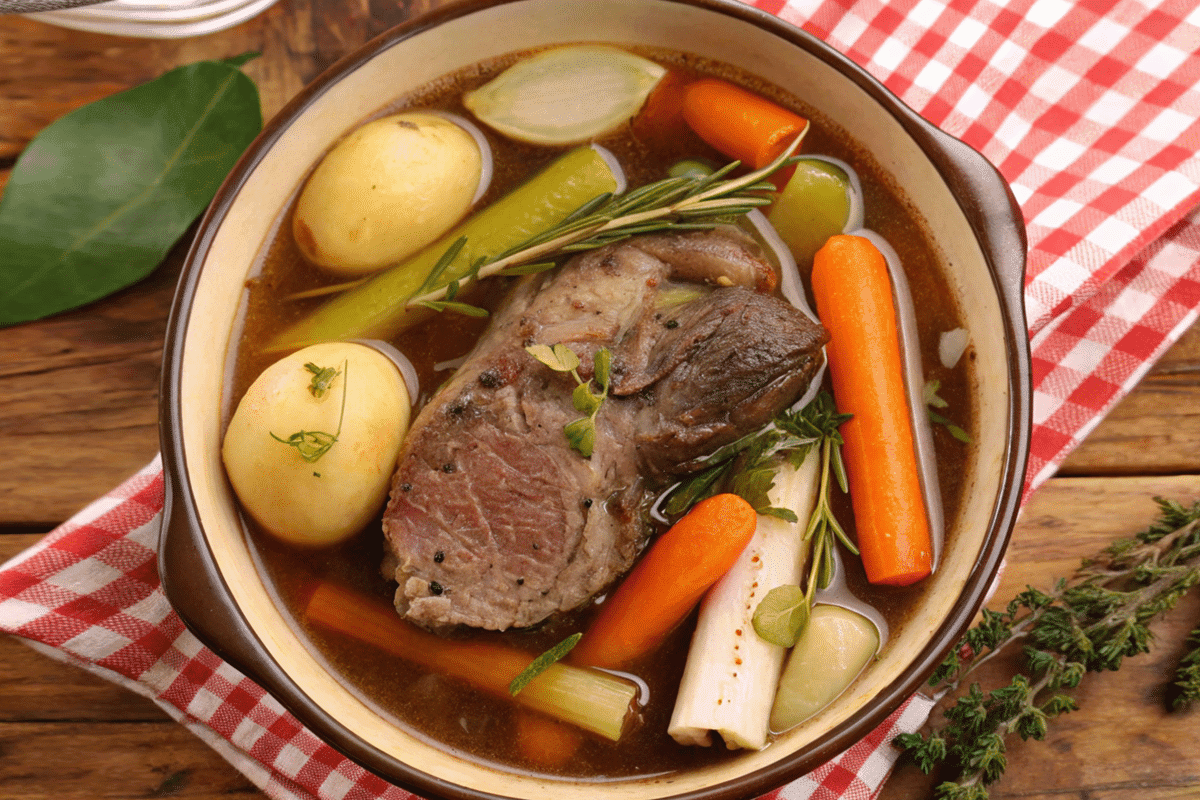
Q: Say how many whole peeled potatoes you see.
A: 2